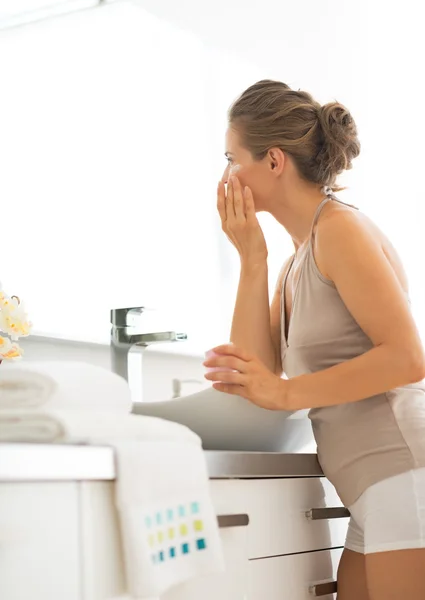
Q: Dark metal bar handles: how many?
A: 3